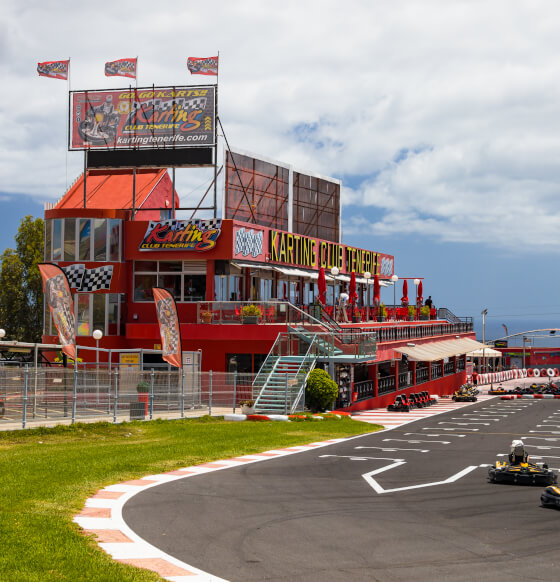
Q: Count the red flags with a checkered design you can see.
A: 5